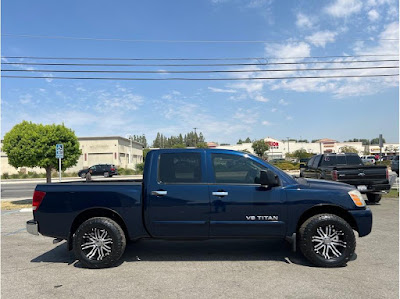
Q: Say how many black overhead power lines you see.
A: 4